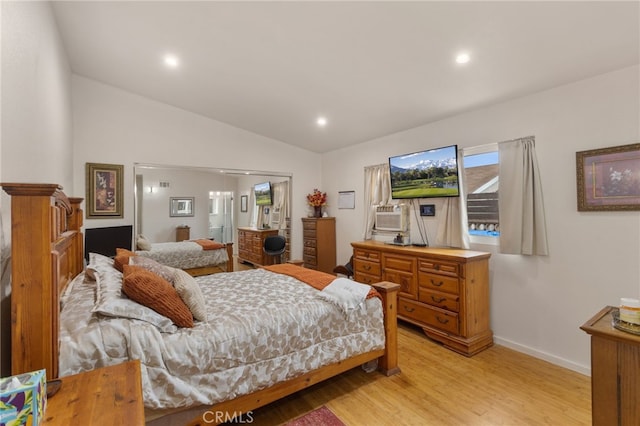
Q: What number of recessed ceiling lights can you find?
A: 3